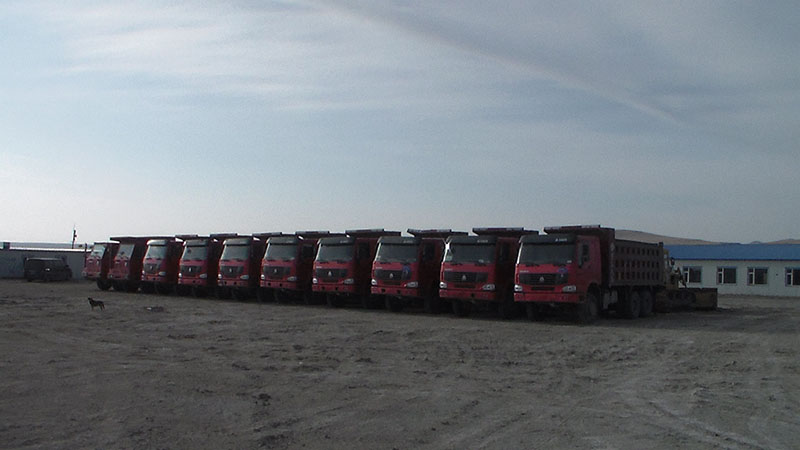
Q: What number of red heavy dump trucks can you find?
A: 10